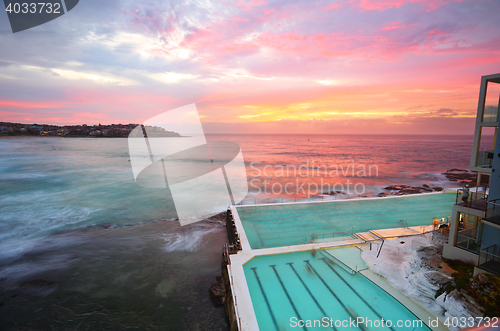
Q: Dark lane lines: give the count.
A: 5